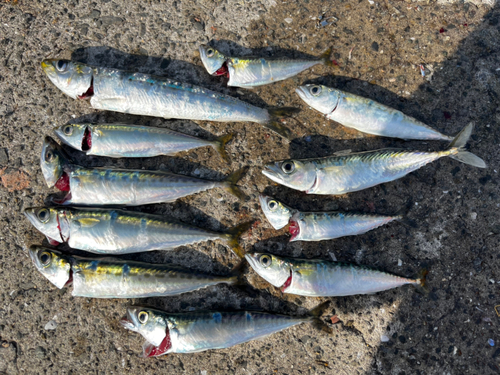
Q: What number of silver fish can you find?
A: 11